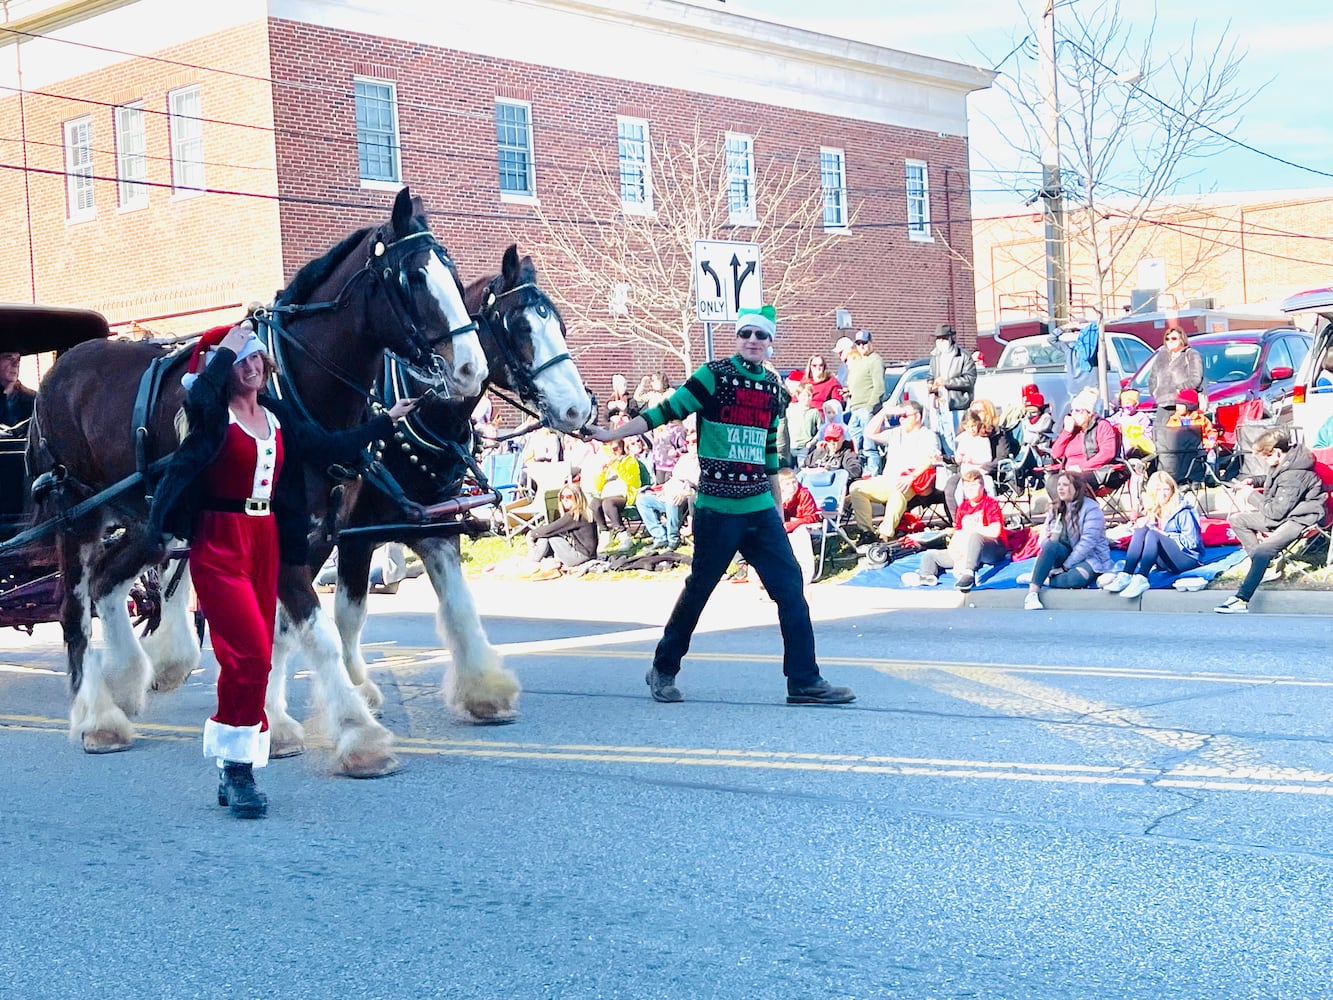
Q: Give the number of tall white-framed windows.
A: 9